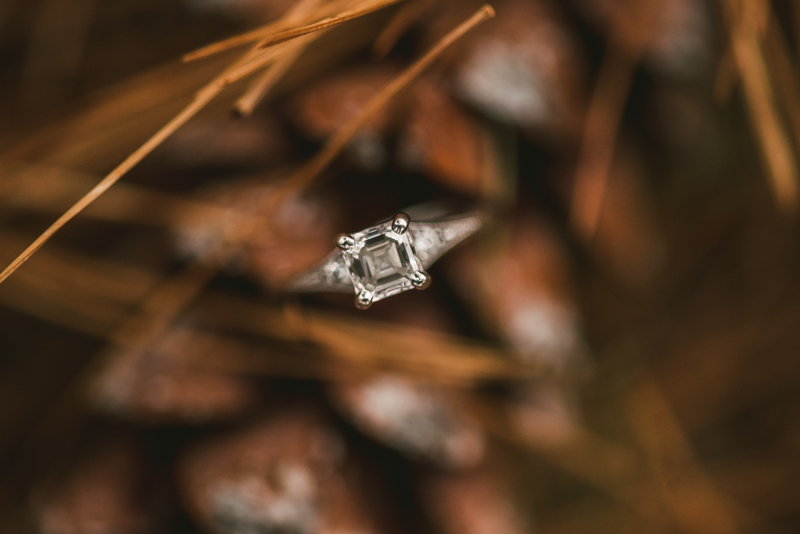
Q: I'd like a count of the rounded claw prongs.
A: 4